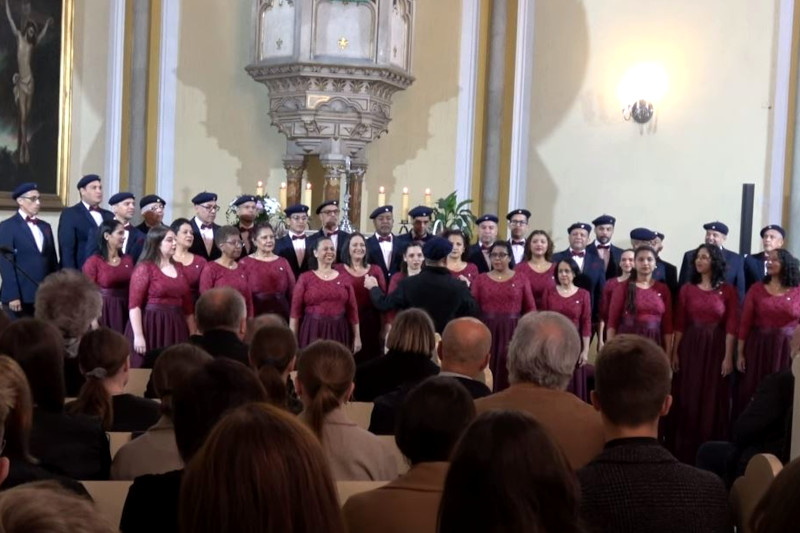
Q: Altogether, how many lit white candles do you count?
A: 6